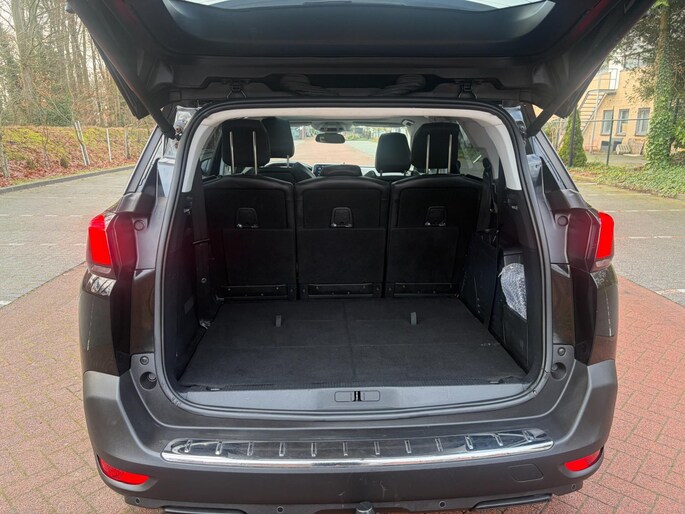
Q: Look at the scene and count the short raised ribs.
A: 12